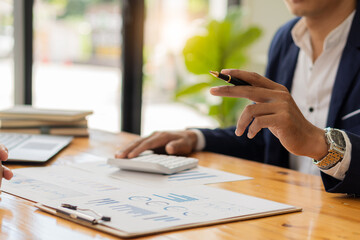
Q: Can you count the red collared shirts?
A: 0